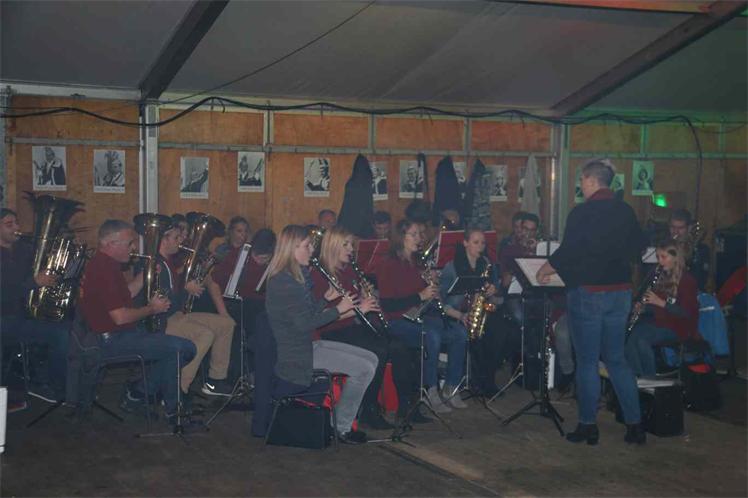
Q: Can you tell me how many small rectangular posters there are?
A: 13